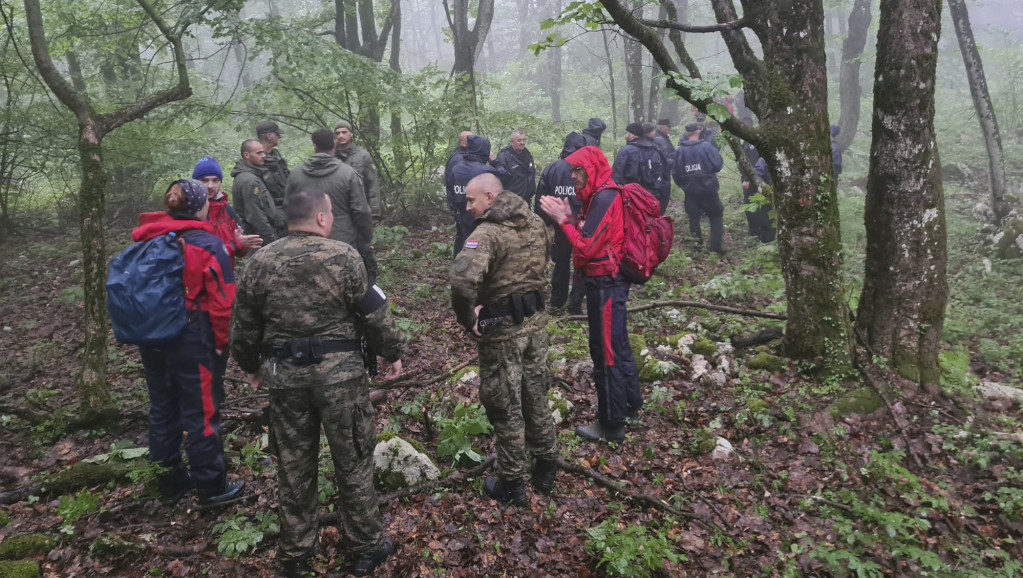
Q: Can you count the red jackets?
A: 3